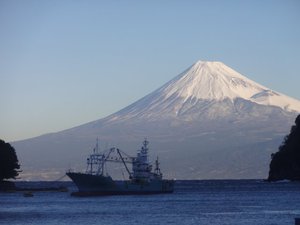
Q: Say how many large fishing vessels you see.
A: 1